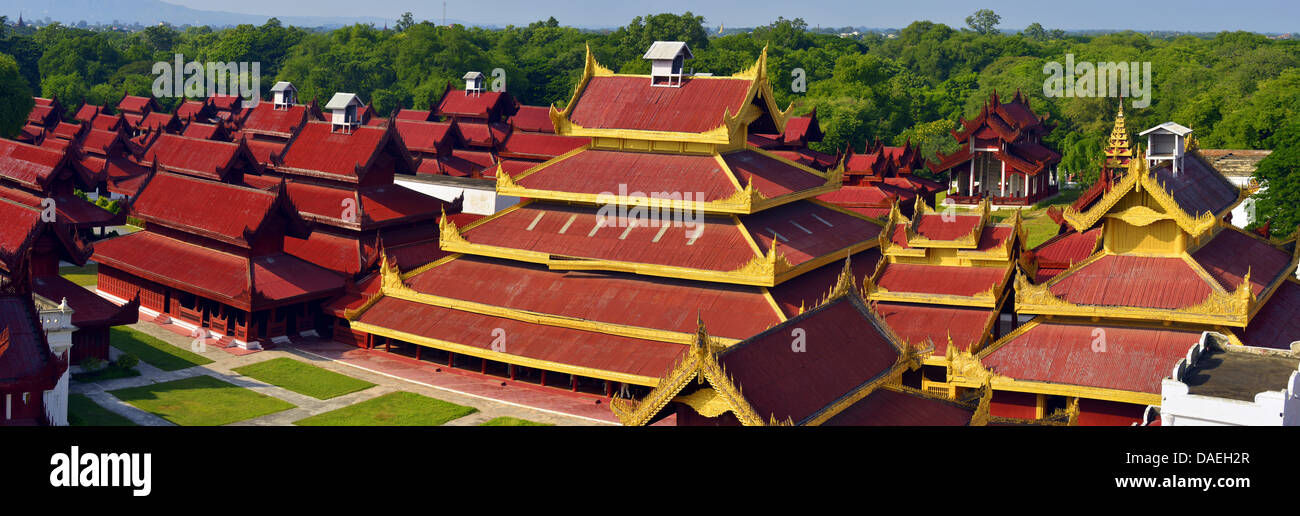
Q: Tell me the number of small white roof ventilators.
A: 5